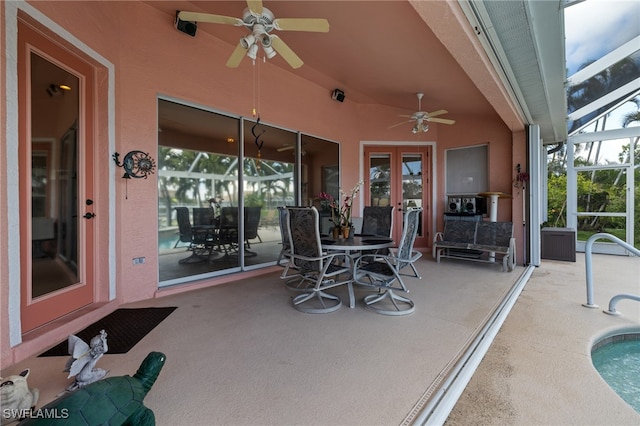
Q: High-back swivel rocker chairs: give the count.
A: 4